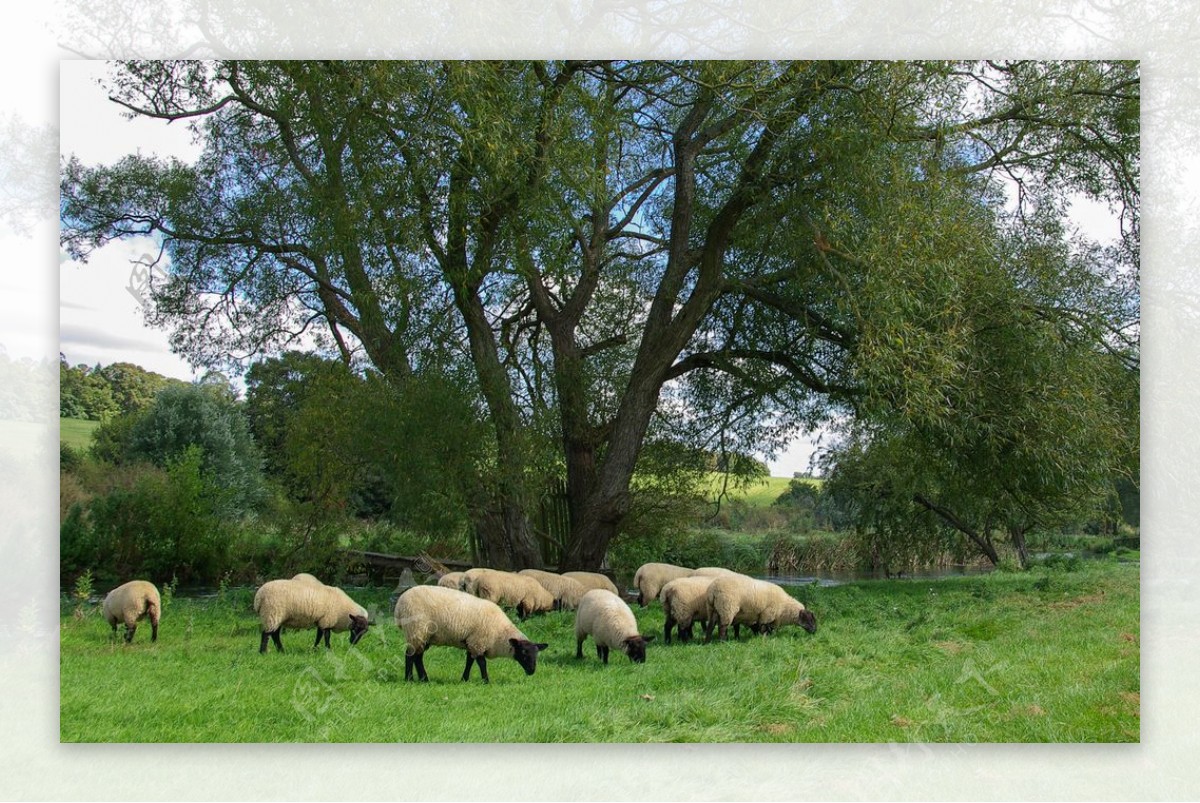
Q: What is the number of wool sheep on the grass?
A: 14